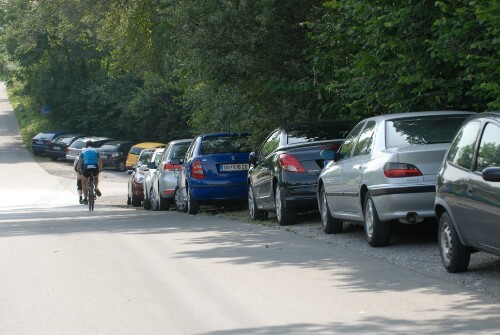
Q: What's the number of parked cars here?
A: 12